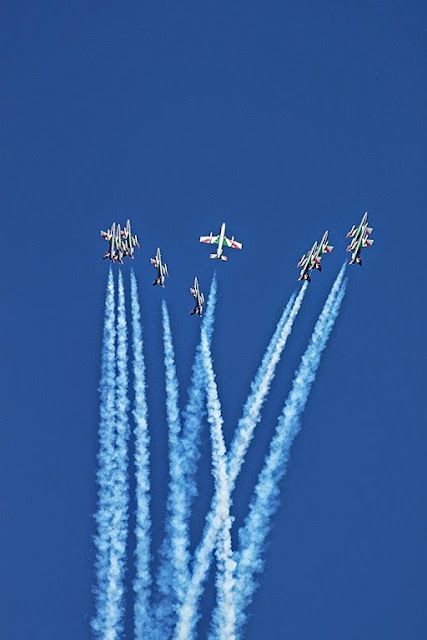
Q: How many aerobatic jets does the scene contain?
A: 10